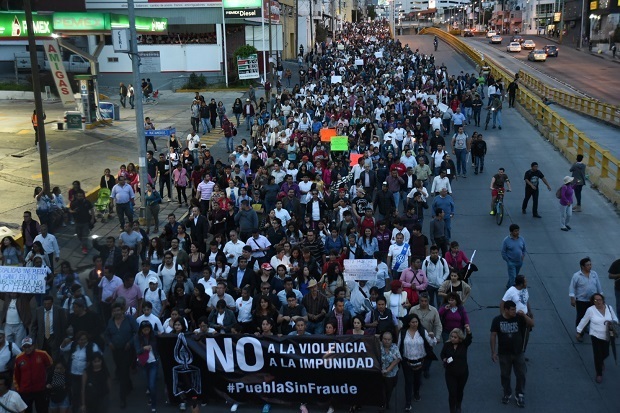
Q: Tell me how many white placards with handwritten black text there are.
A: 2